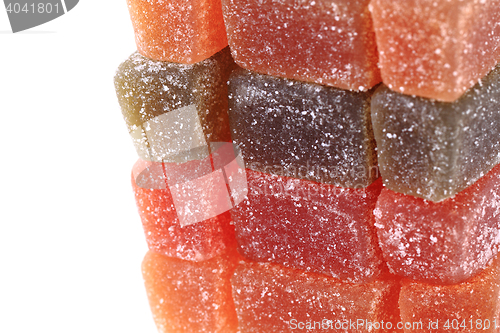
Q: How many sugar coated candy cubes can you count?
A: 12